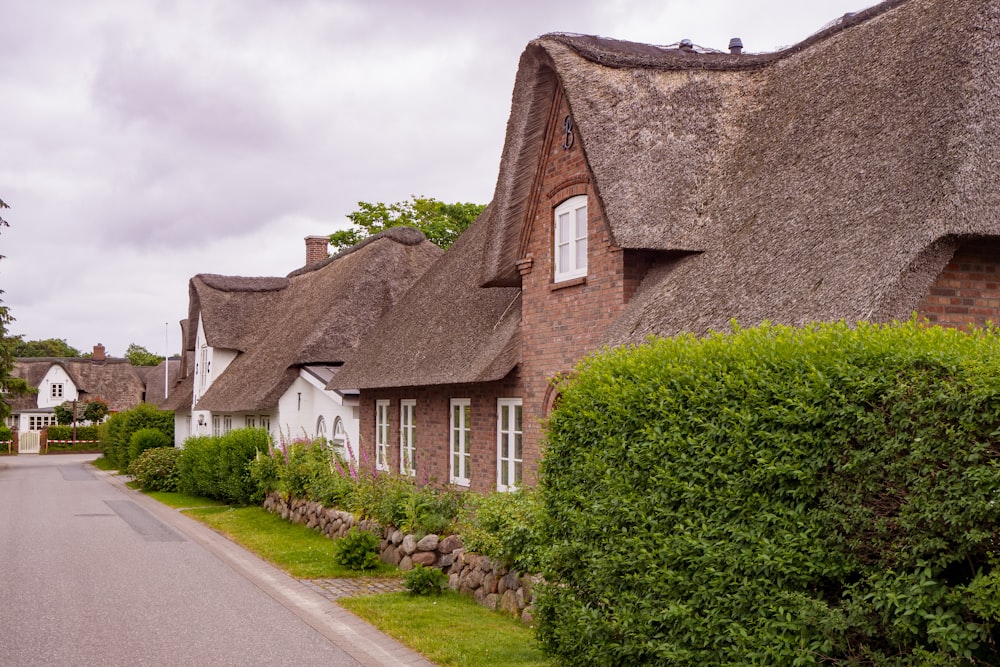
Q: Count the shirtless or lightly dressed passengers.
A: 0